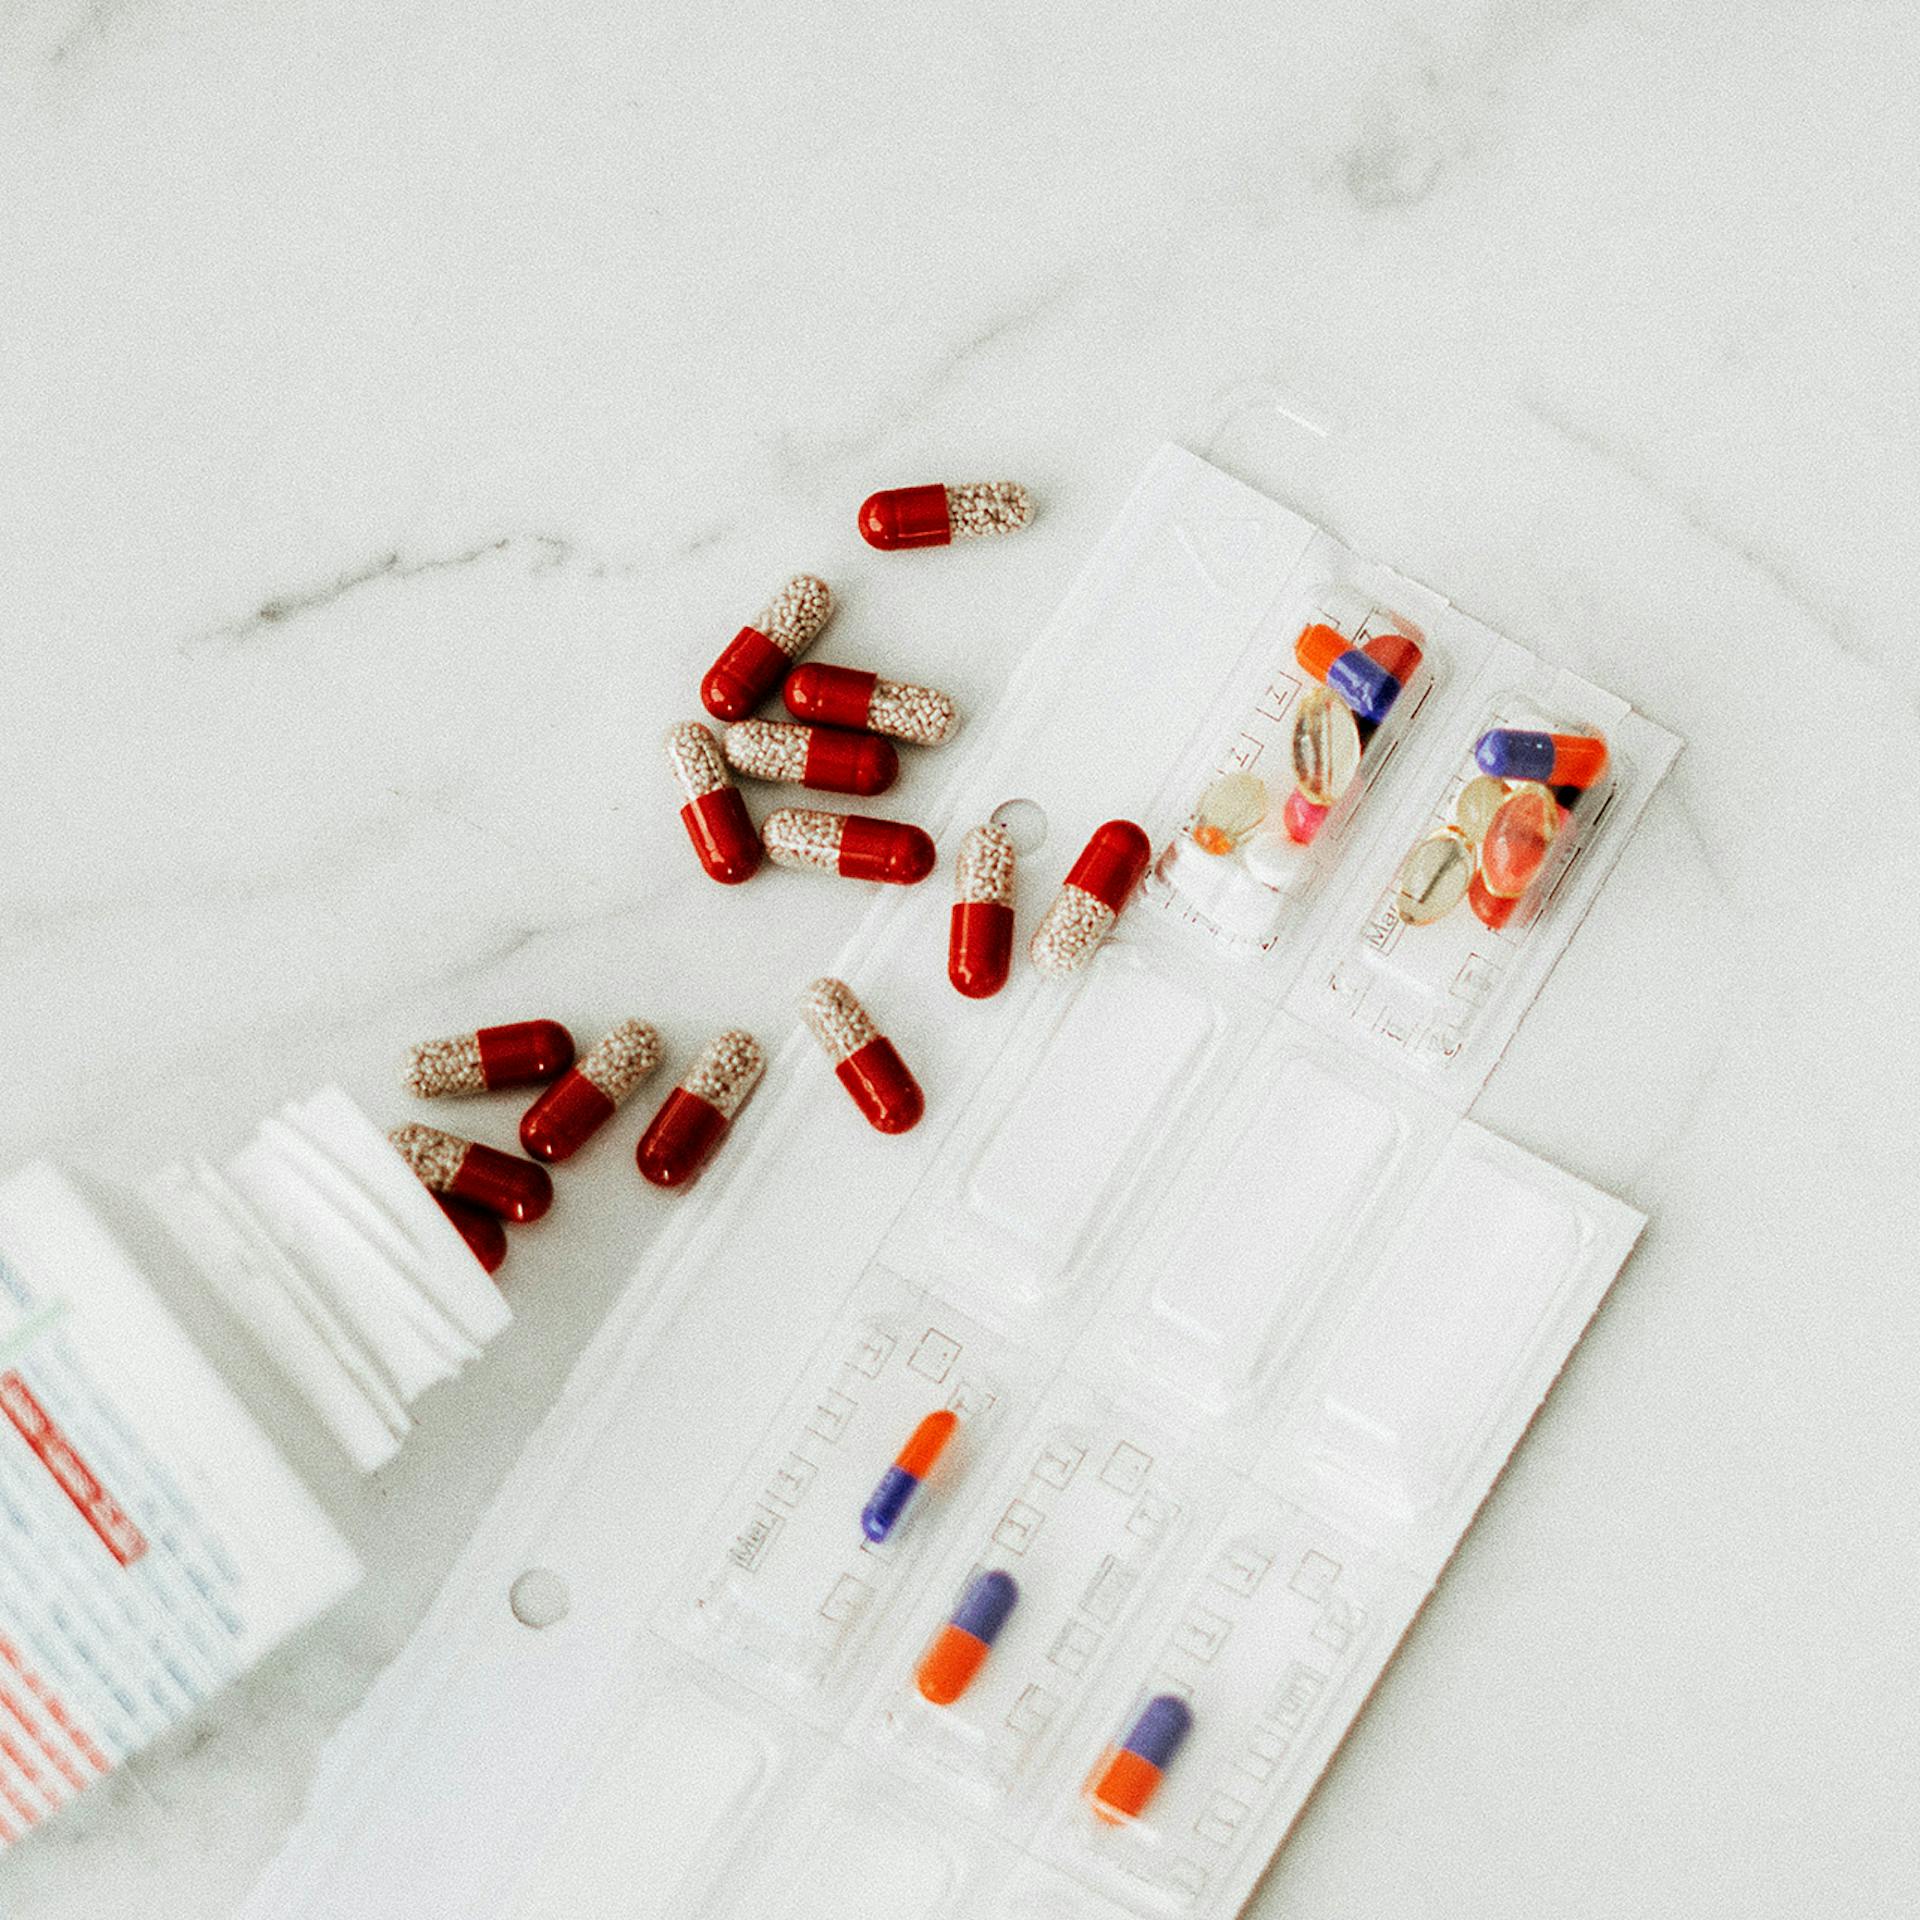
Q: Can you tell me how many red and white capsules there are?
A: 14